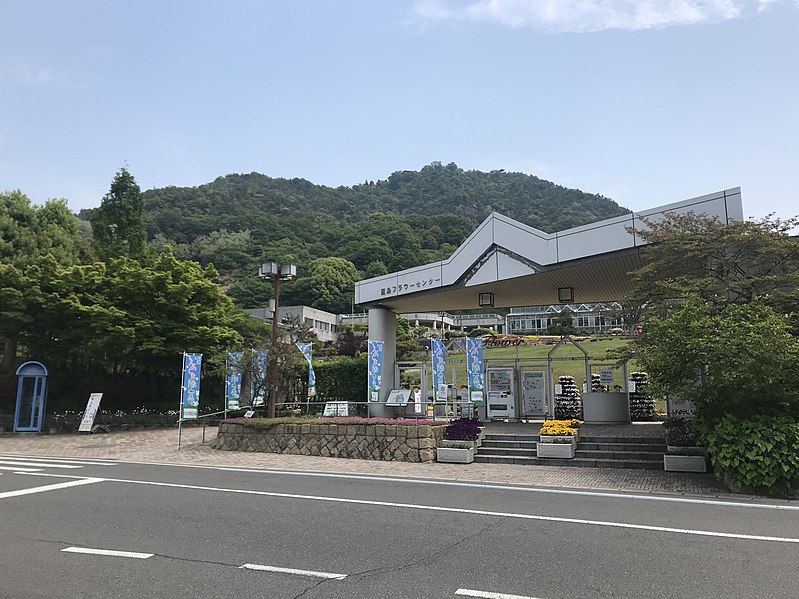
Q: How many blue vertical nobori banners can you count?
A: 7